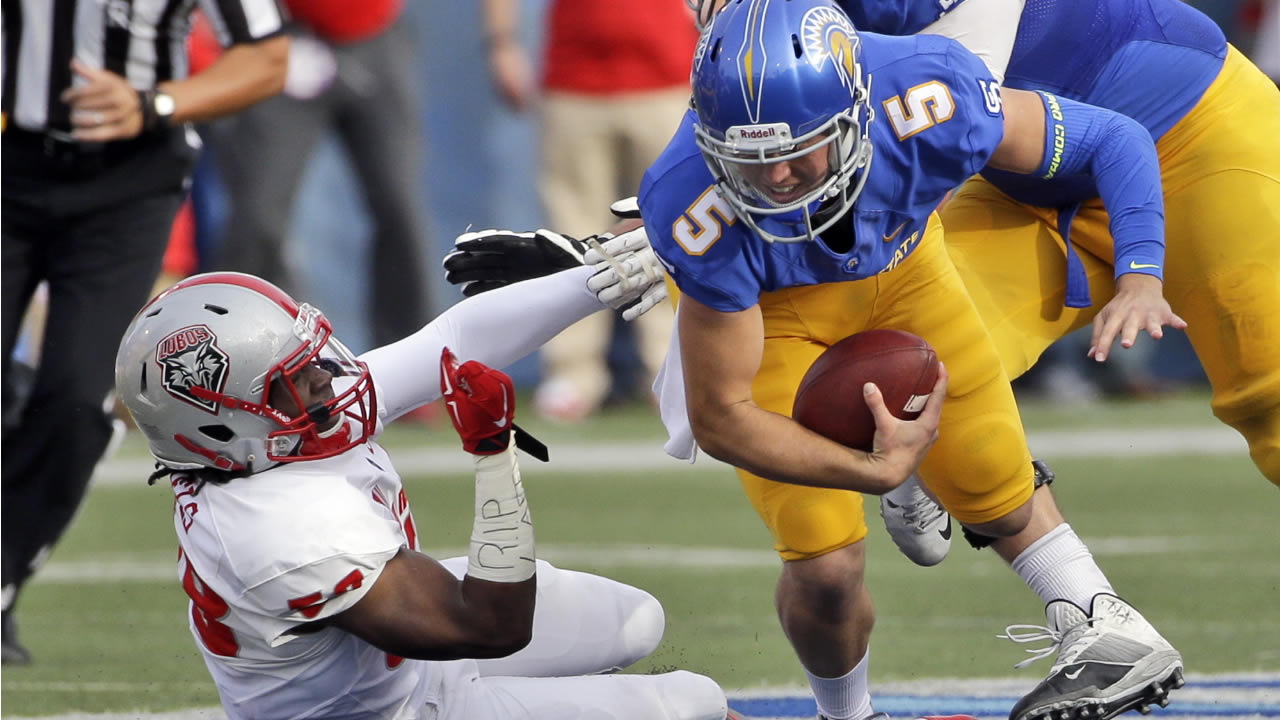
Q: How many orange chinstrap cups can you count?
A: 0